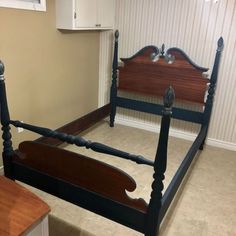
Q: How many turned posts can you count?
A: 4